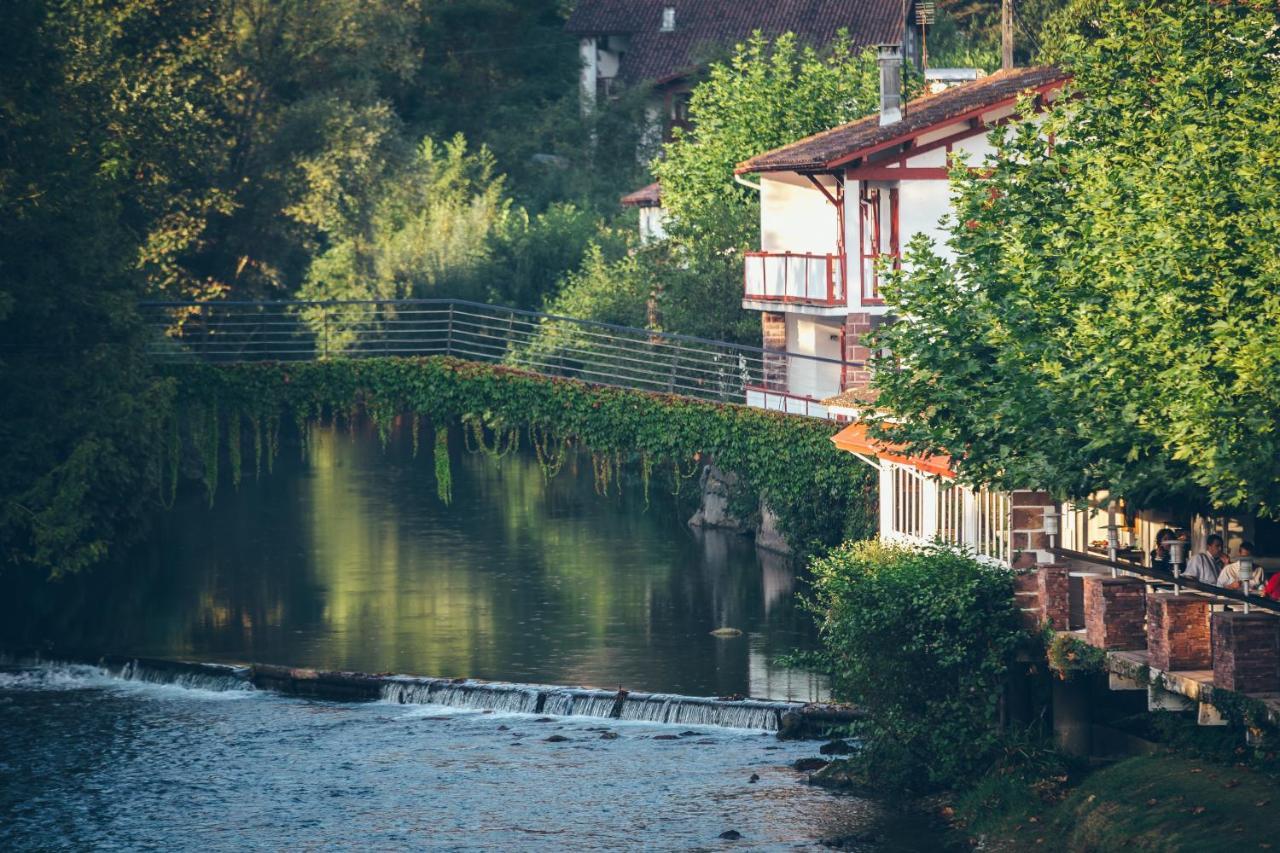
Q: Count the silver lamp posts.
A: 4